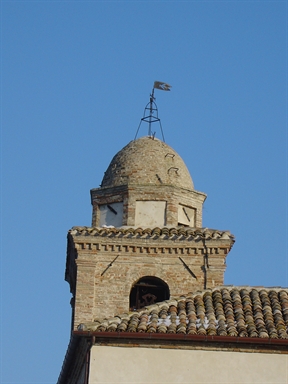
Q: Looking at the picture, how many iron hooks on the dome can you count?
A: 2